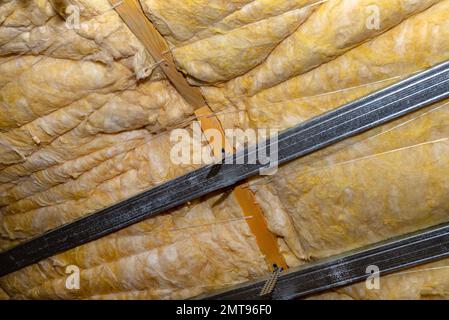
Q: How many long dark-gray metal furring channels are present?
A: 2